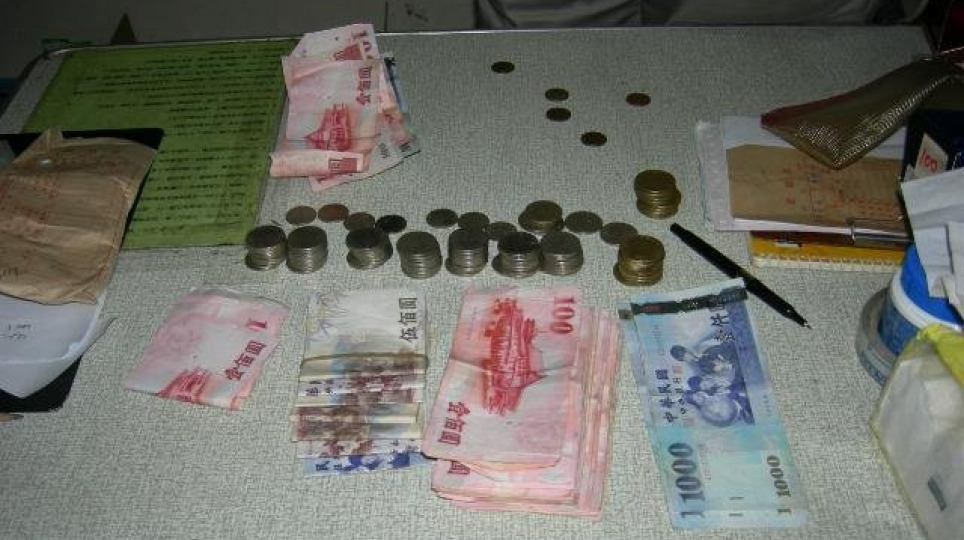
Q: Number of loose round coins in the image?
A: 14